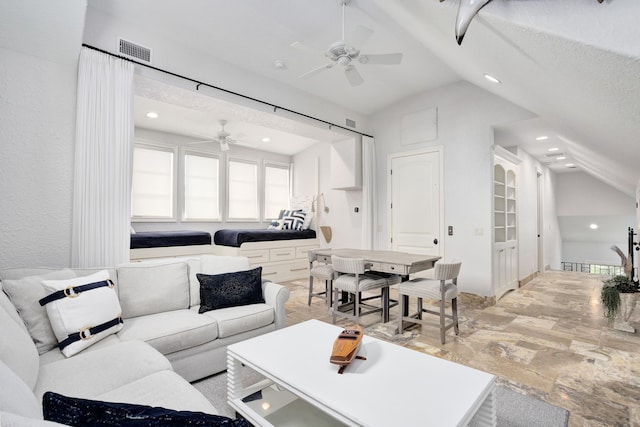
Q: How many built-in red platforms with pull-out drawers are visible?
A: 0